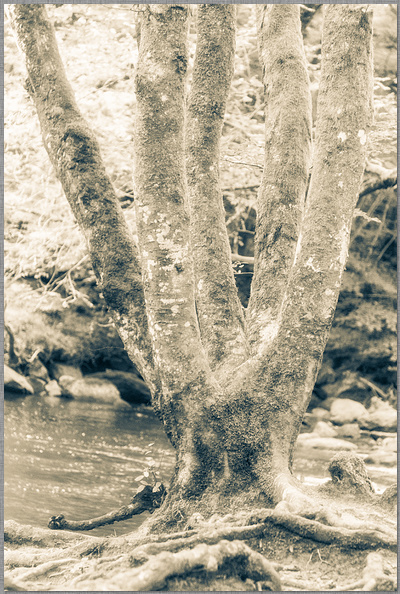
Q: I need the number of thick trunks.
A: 5